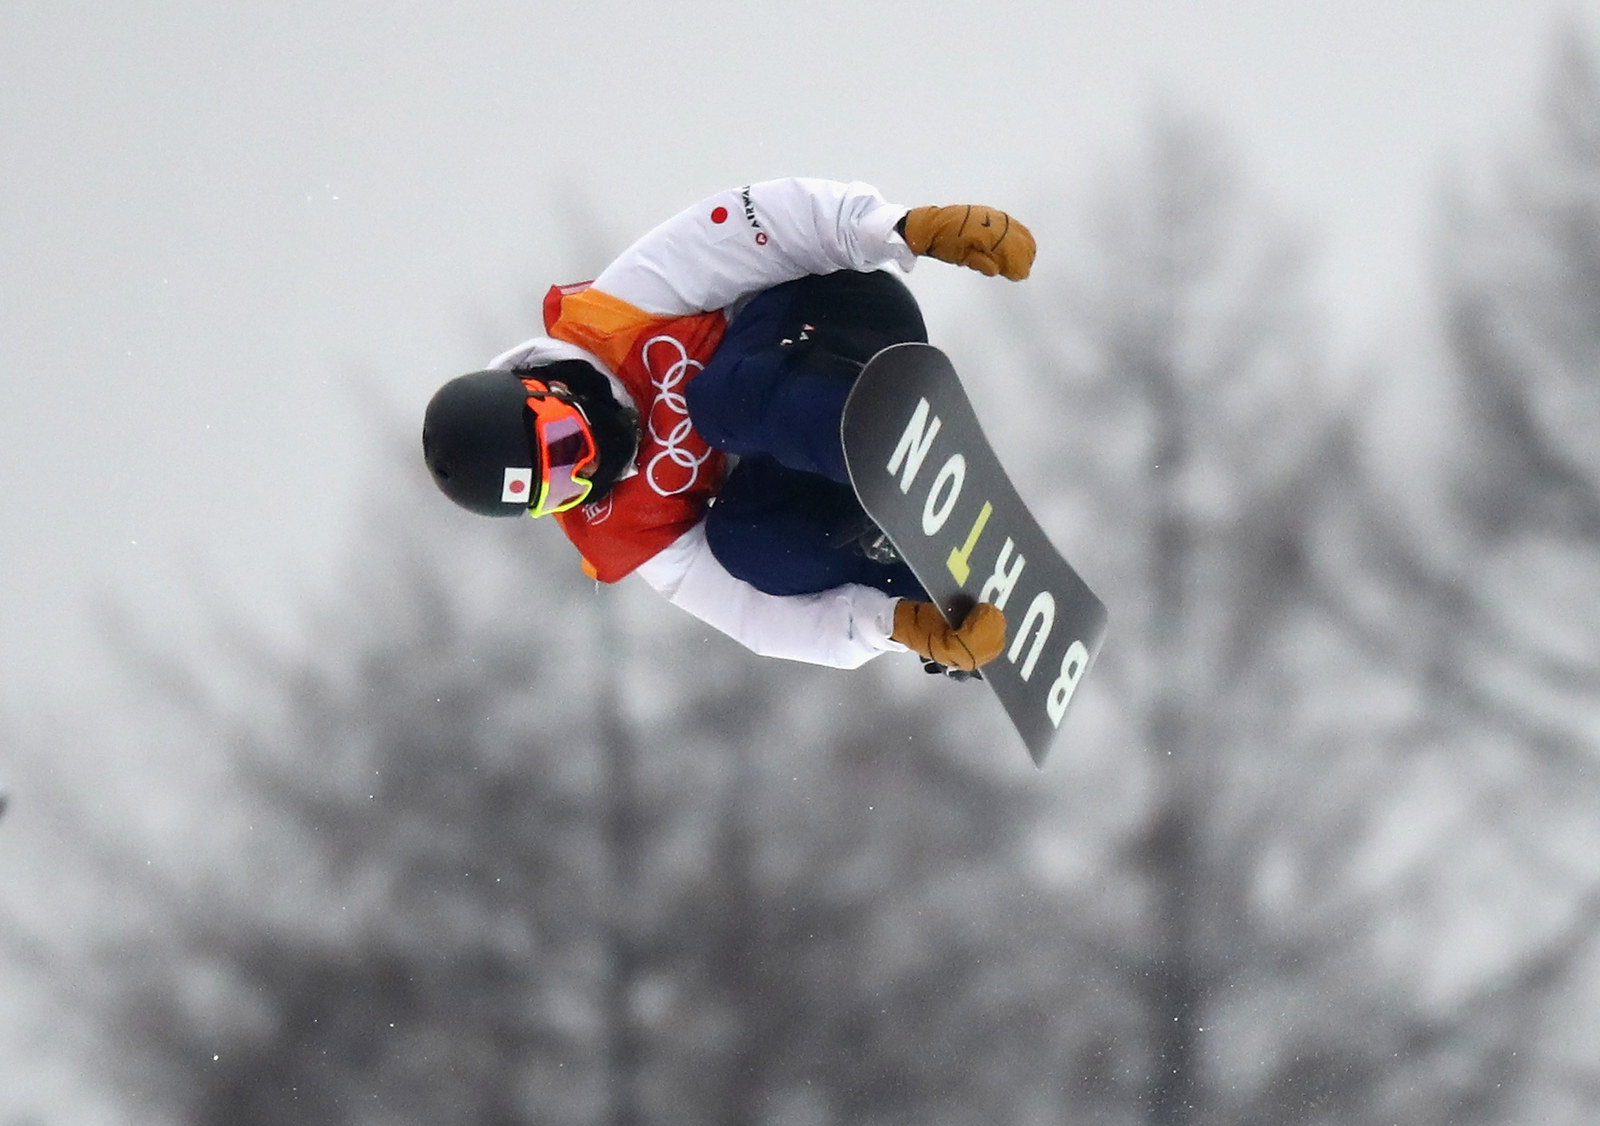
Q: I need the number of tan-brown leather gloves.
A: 2